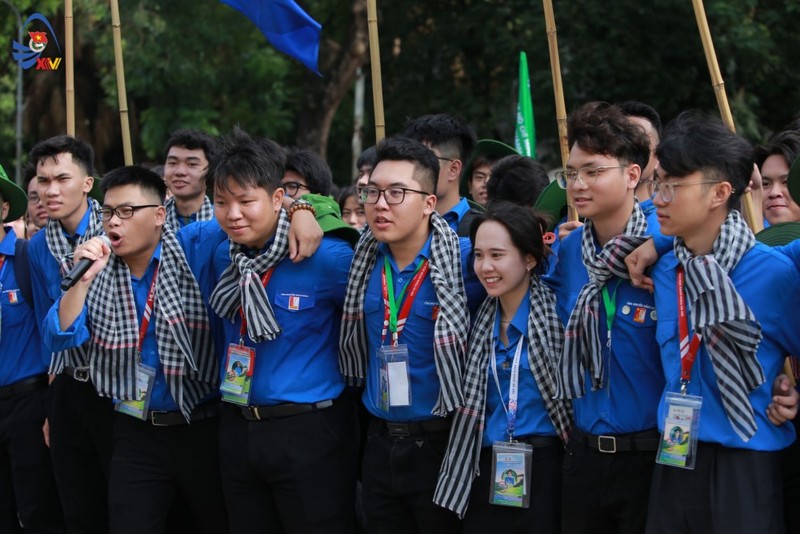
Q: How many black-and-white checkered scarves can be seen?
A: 8